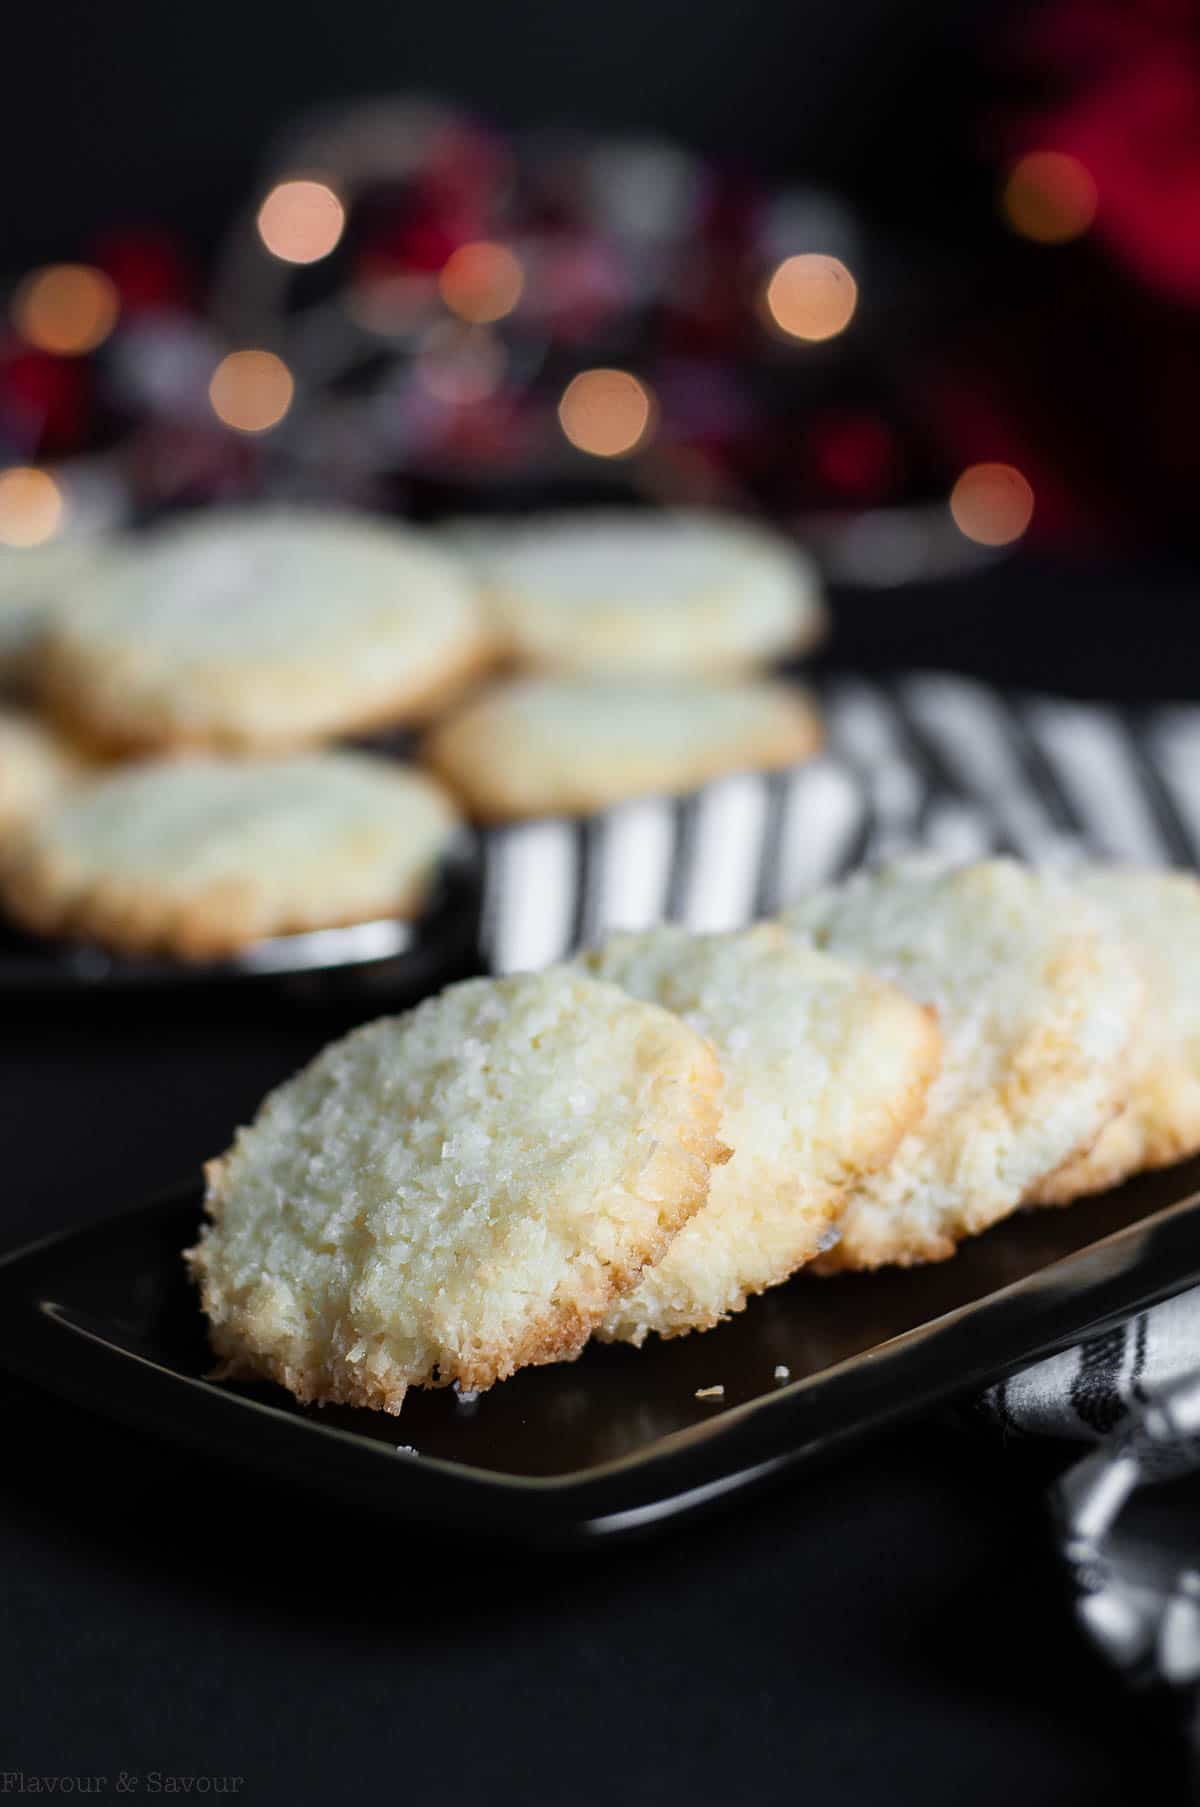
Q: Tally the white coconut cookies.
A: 10